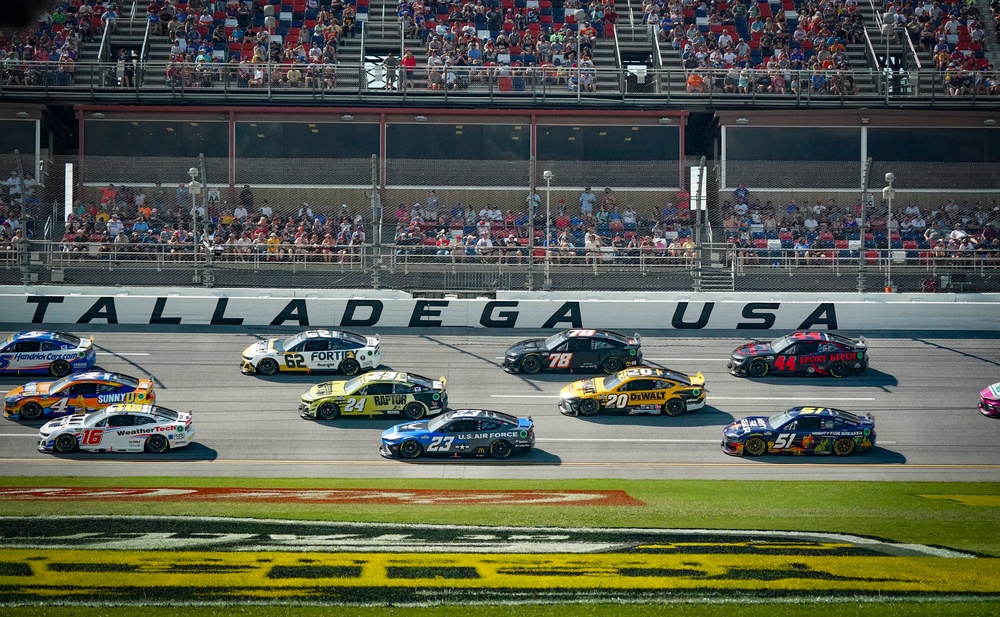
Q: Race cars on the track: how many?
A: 11